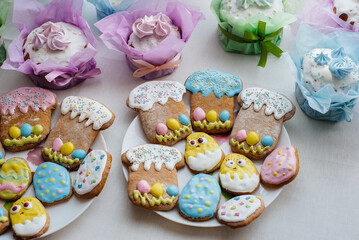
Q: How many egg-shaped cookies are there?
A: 9